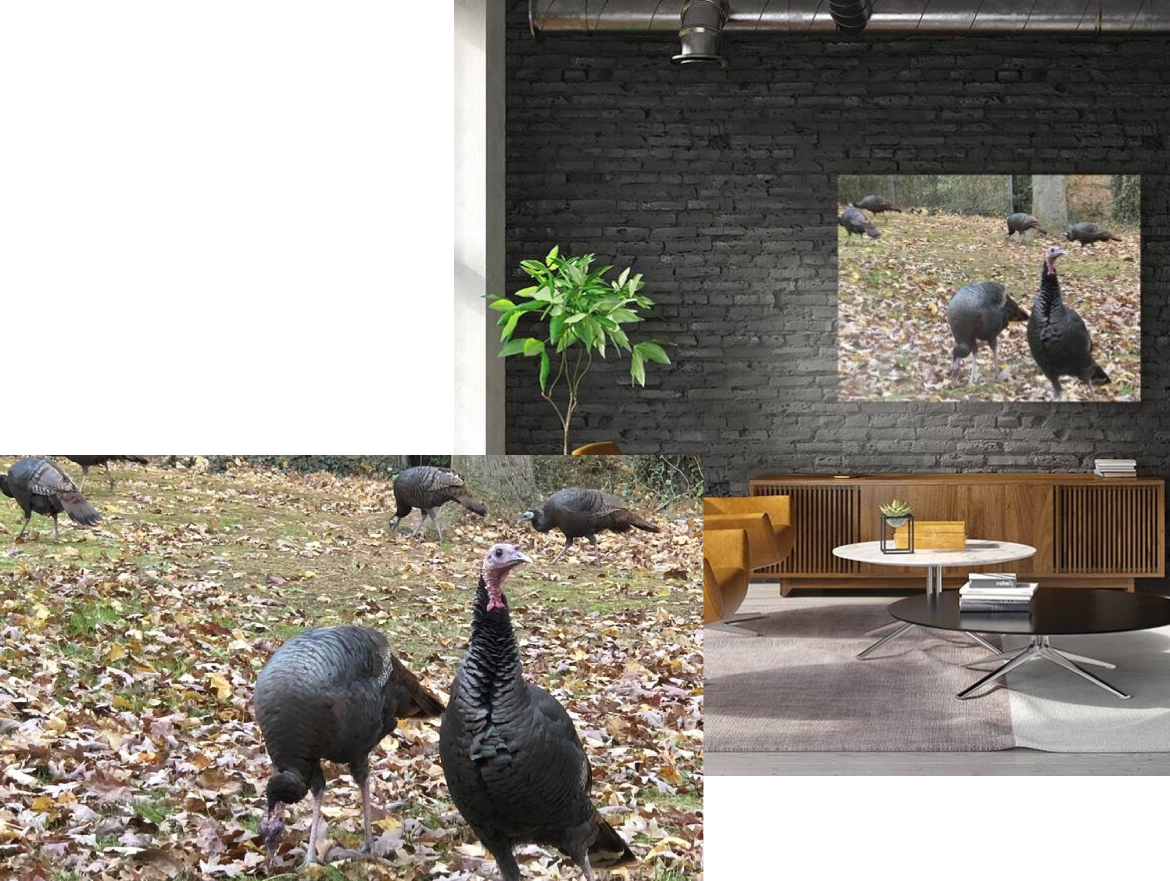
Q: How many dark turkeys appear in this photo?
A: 12